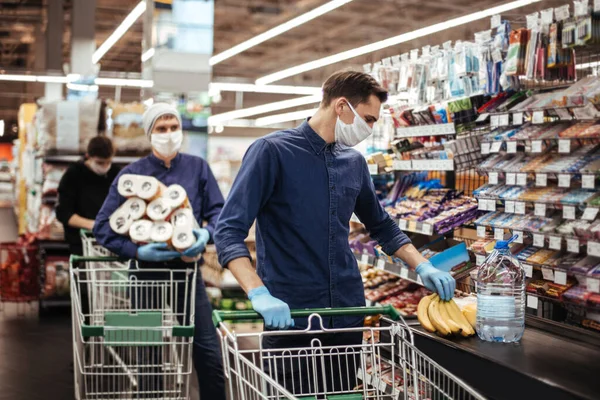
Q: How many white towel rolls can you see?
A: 10